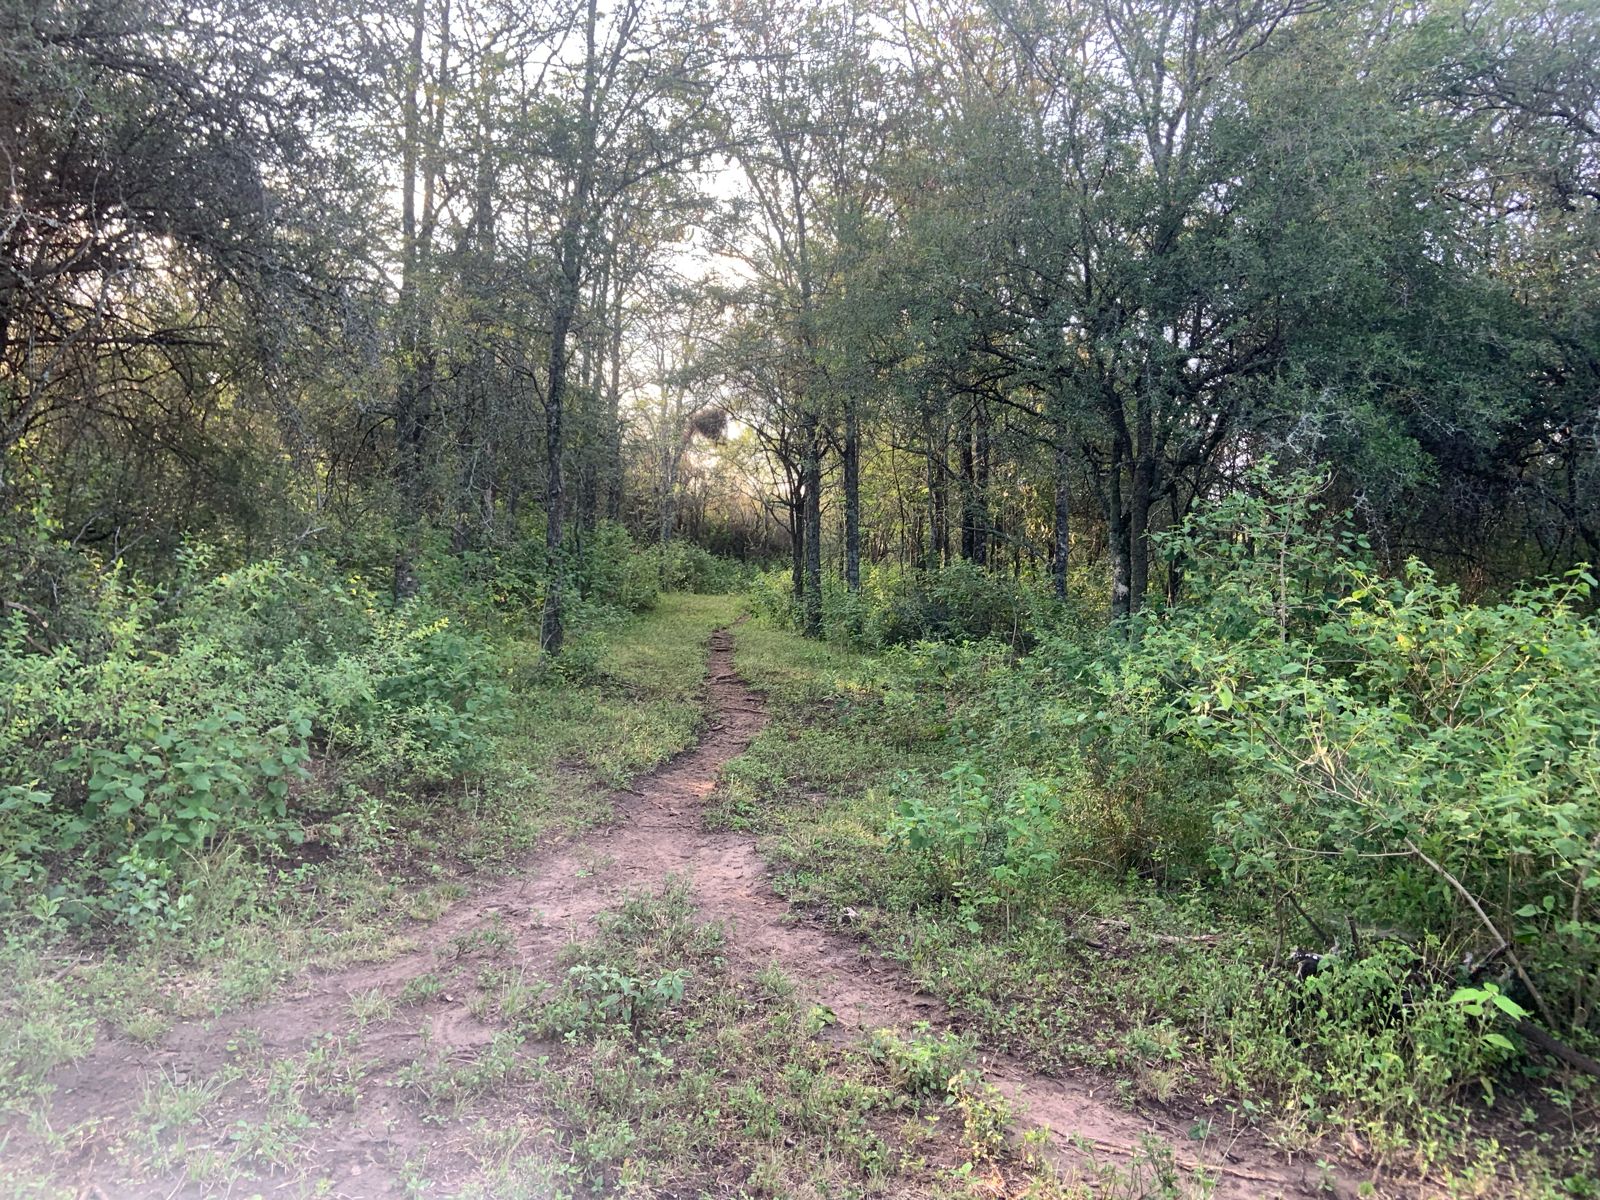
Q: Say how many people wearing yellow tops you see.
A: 0